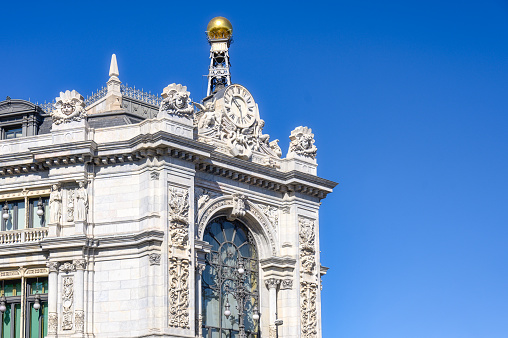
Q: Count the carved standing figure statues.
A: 2